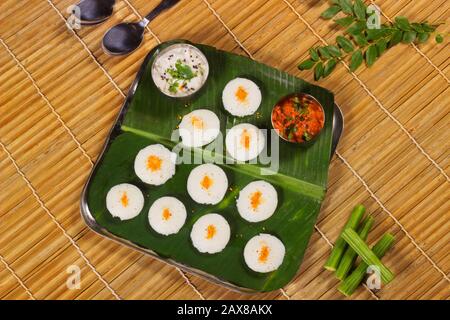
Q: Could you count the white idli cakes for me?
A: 10